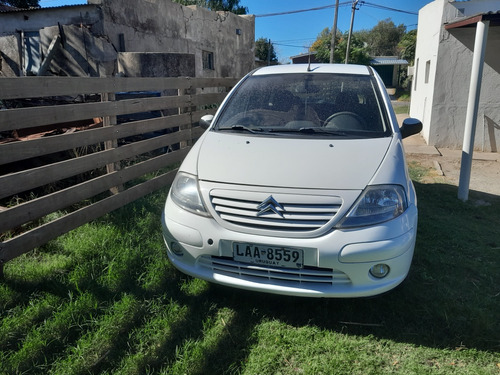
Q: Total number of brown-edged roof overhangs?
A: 1